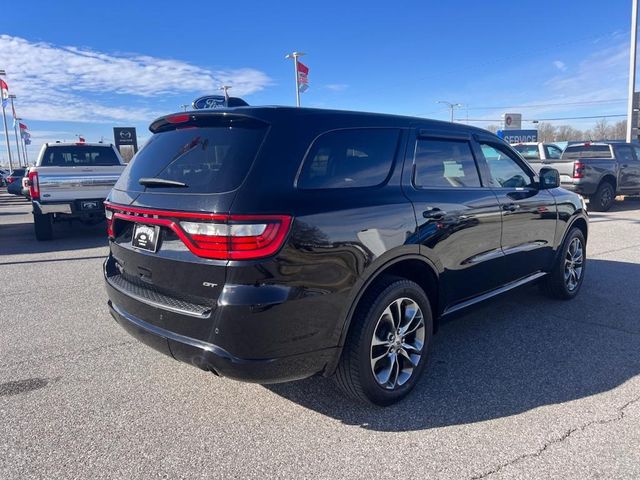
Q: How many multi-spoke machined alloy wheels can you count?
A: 2